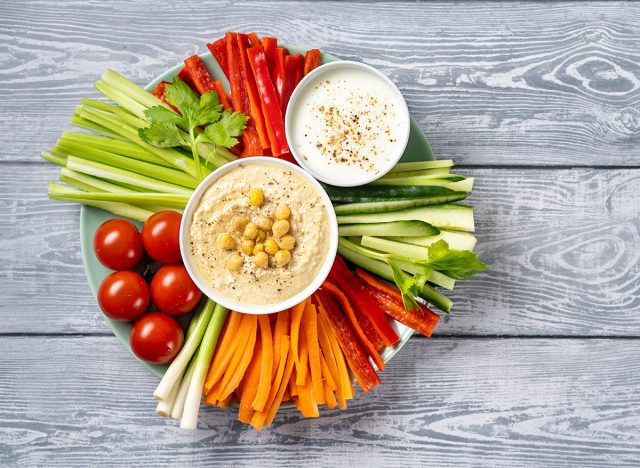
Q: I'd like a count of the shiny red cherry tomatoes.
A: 5